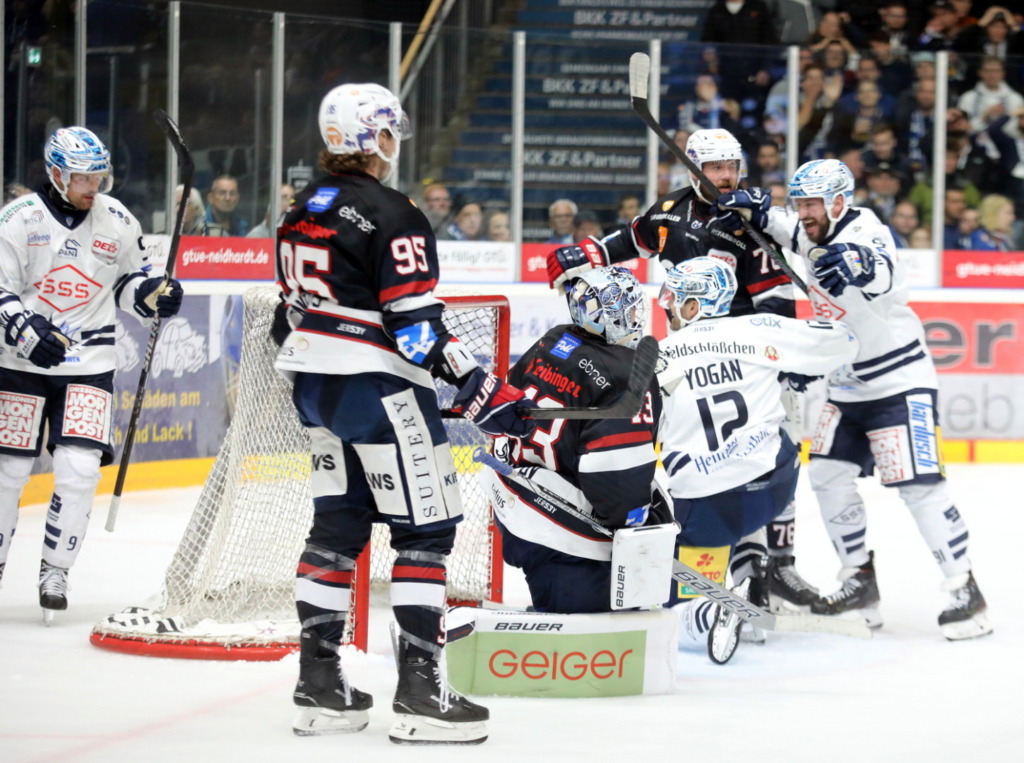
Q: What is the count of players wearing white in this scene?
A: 3